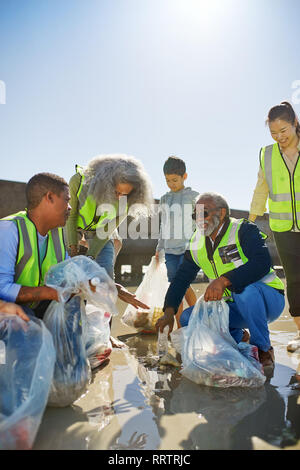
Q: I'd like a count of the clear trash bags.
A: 5